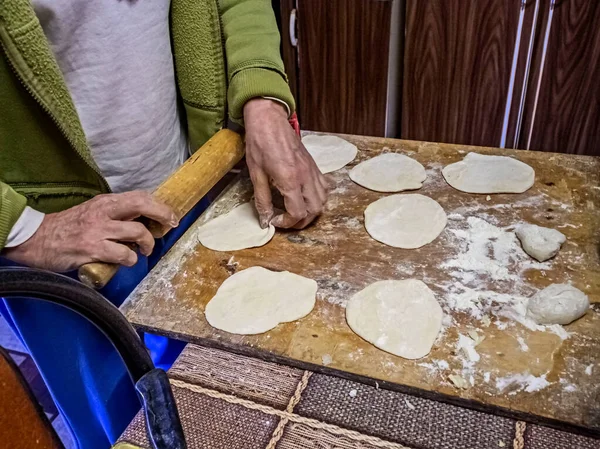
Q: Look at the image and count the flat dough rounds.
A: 7